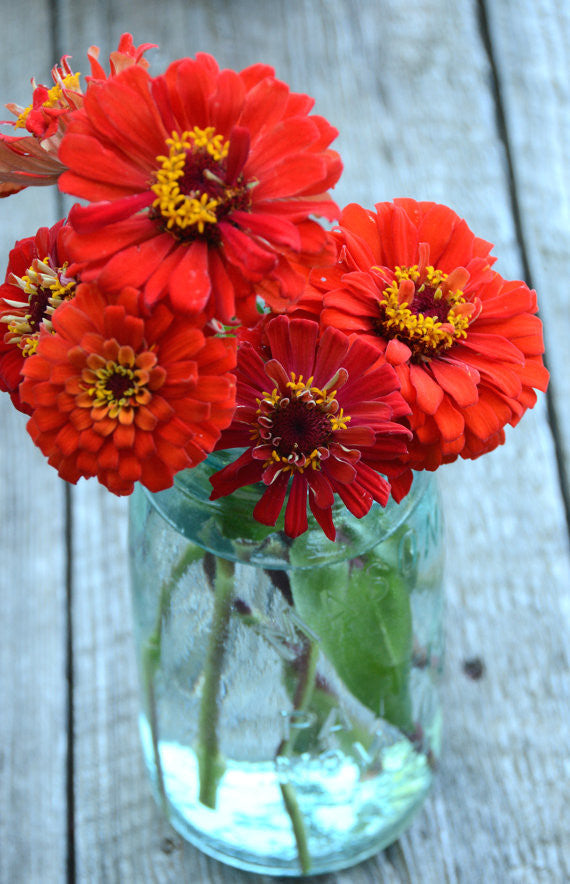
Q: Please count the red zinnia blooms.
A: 6